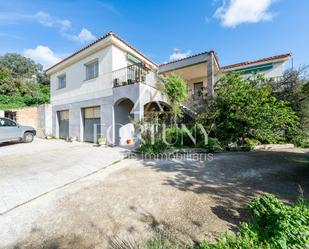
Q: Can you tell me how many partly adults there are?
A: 0